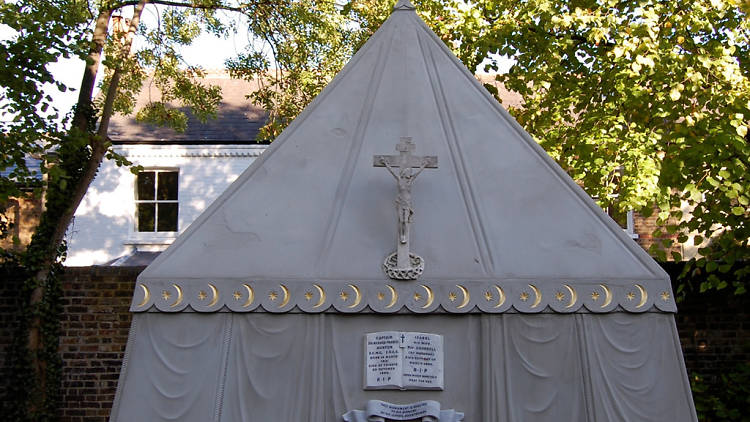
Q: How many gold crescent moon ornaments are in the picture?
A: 15